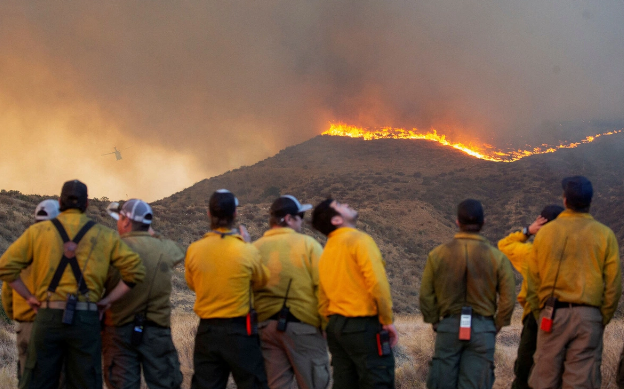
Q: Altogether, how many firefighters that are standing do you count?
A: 9